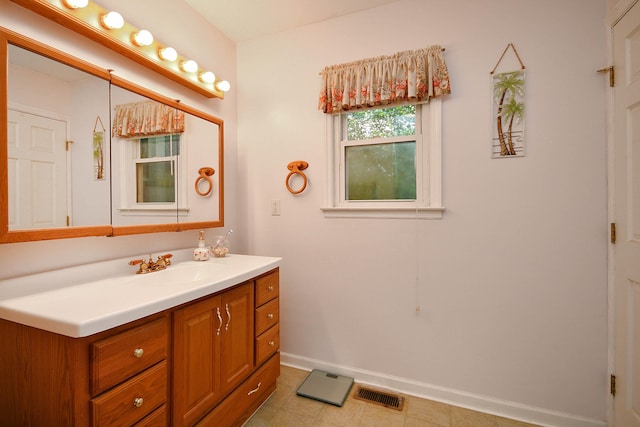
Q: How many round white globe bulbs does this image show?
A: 7